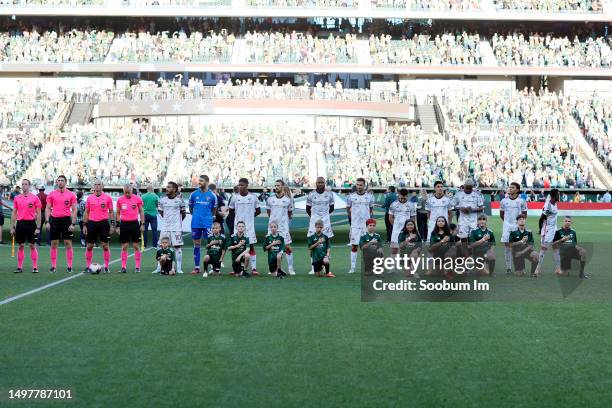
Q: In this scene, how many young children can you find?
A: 11